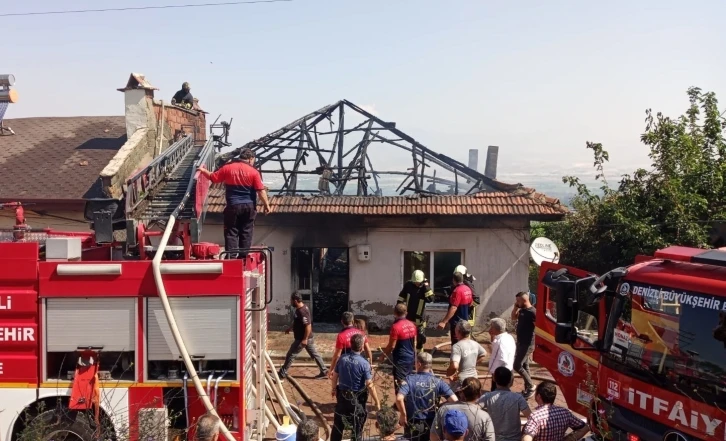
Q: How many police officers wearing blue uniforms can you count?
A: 2